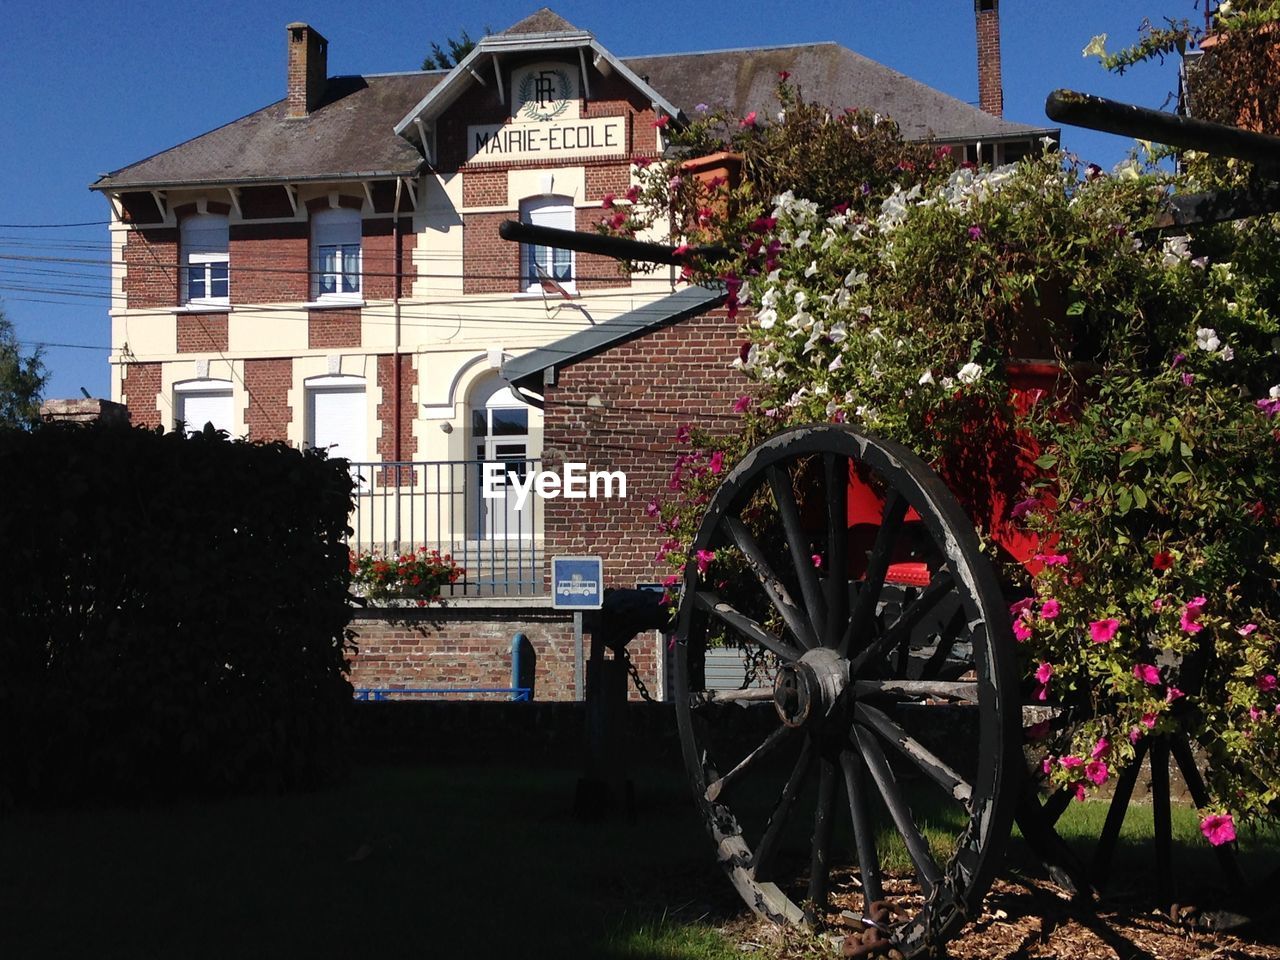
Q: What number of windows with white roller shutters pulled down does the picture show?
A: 2